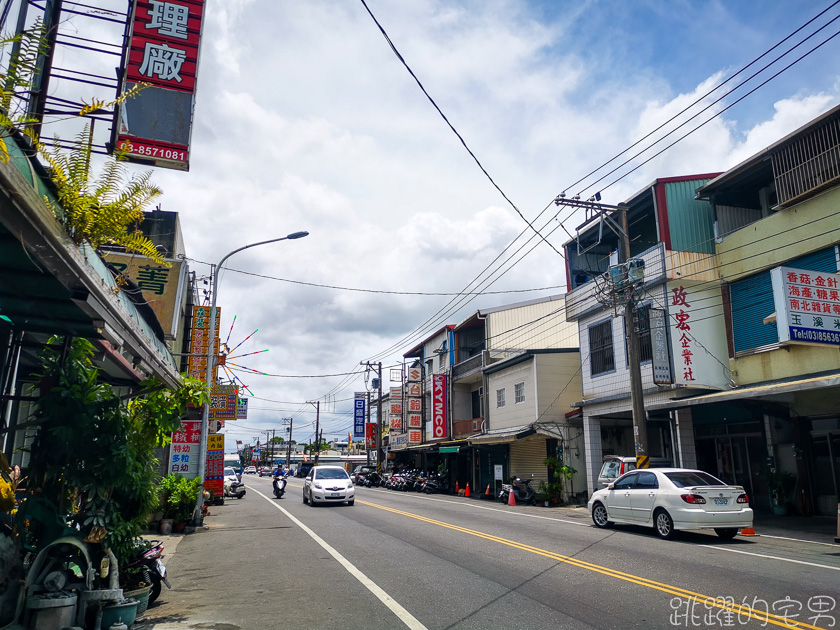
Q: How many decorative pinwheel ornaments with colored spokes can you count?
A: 1